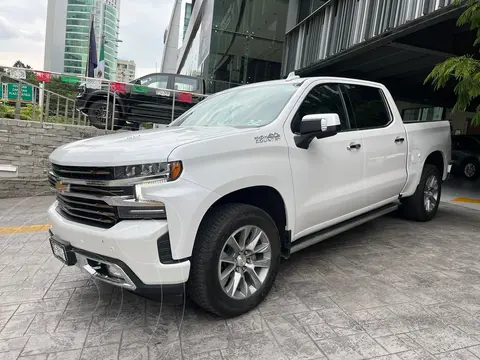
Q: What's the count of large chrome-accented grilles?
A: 1